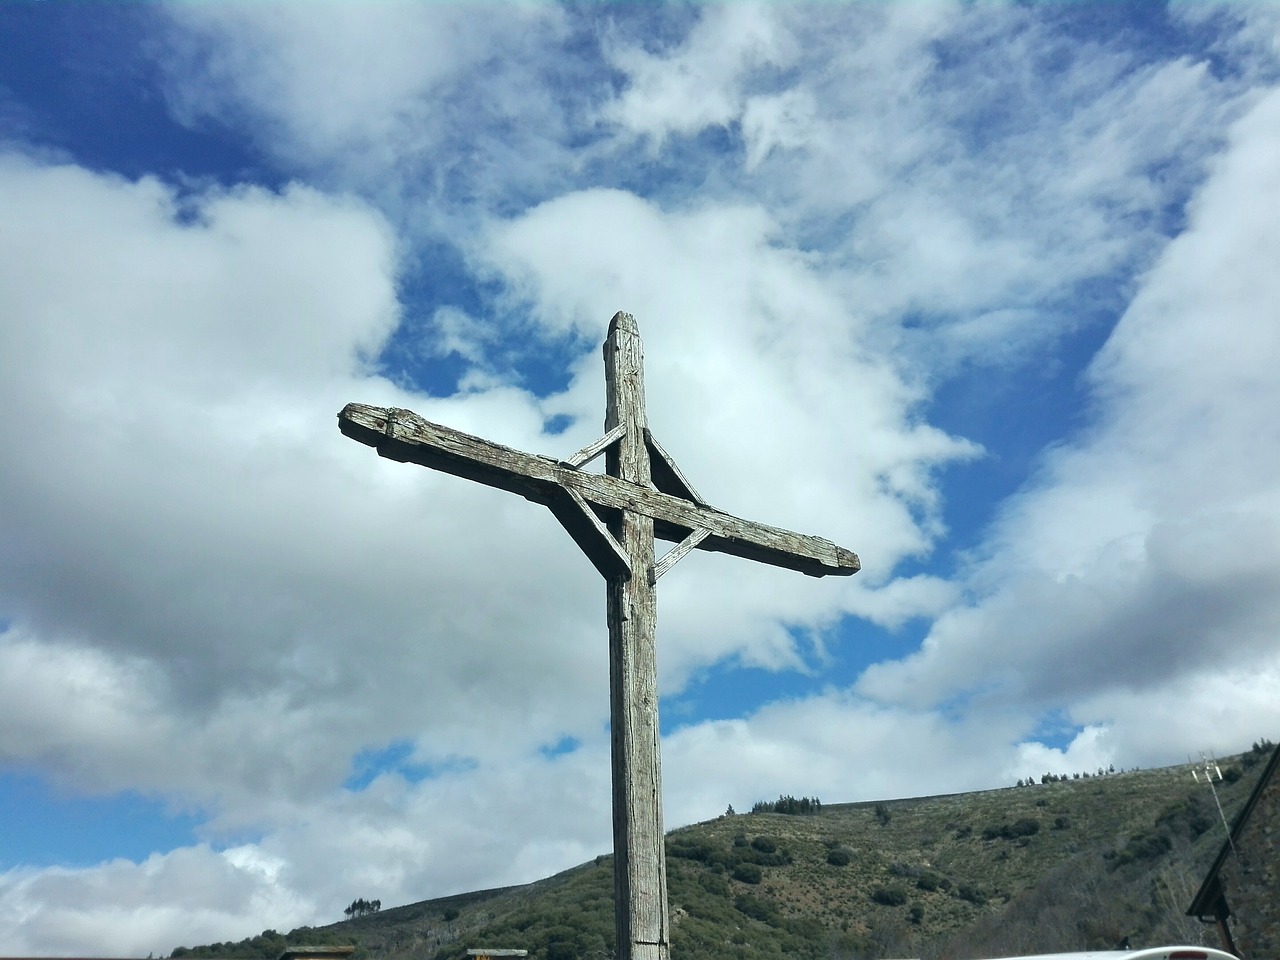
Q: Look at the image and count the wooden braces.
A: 4